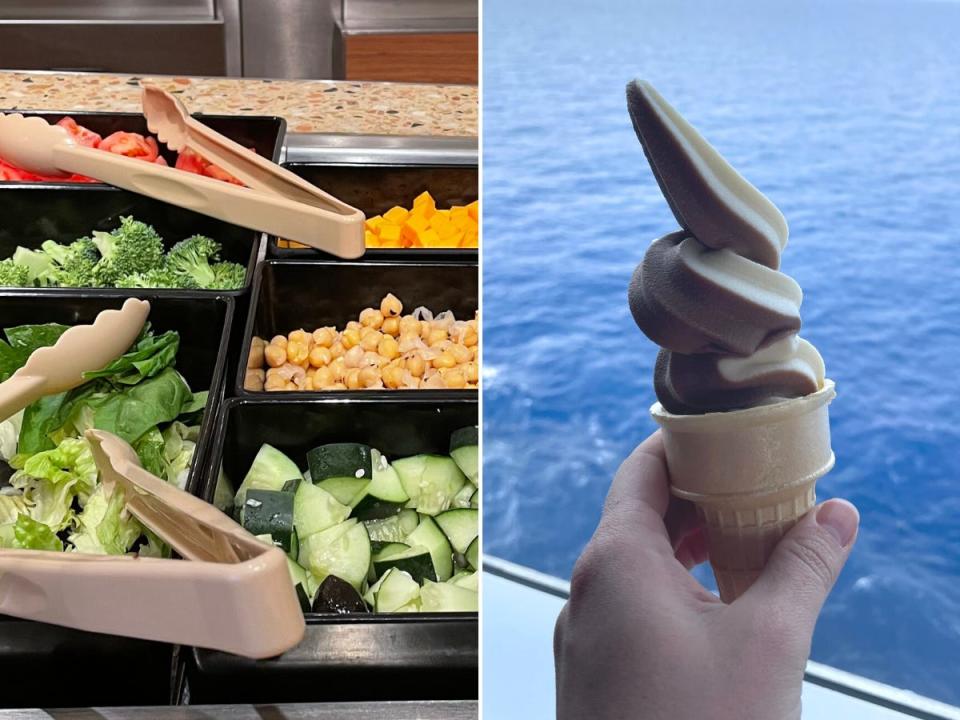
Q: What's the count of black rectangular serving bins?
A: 6